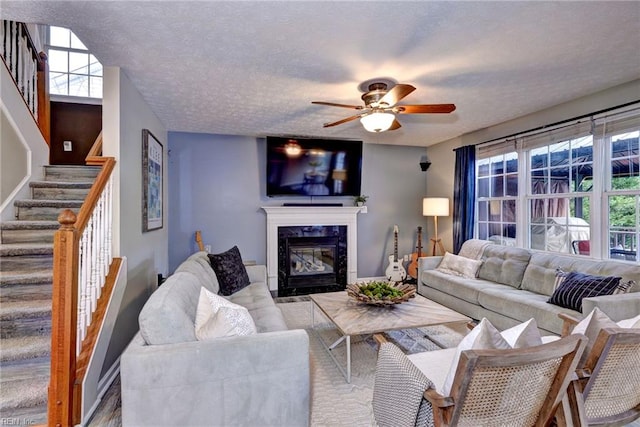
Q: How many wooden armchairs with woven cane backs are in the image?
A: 2